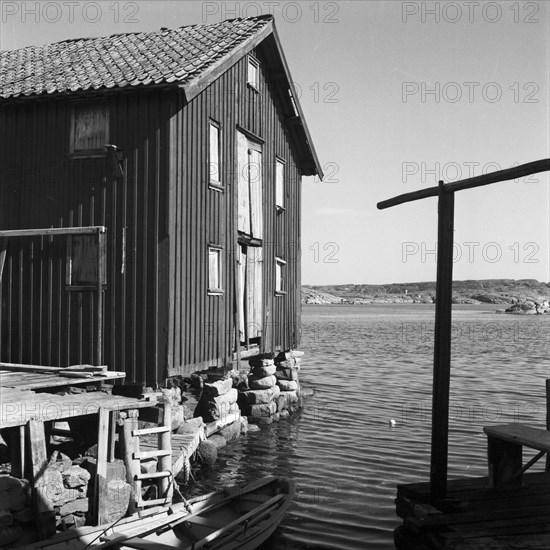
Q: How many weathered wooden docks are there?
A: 2